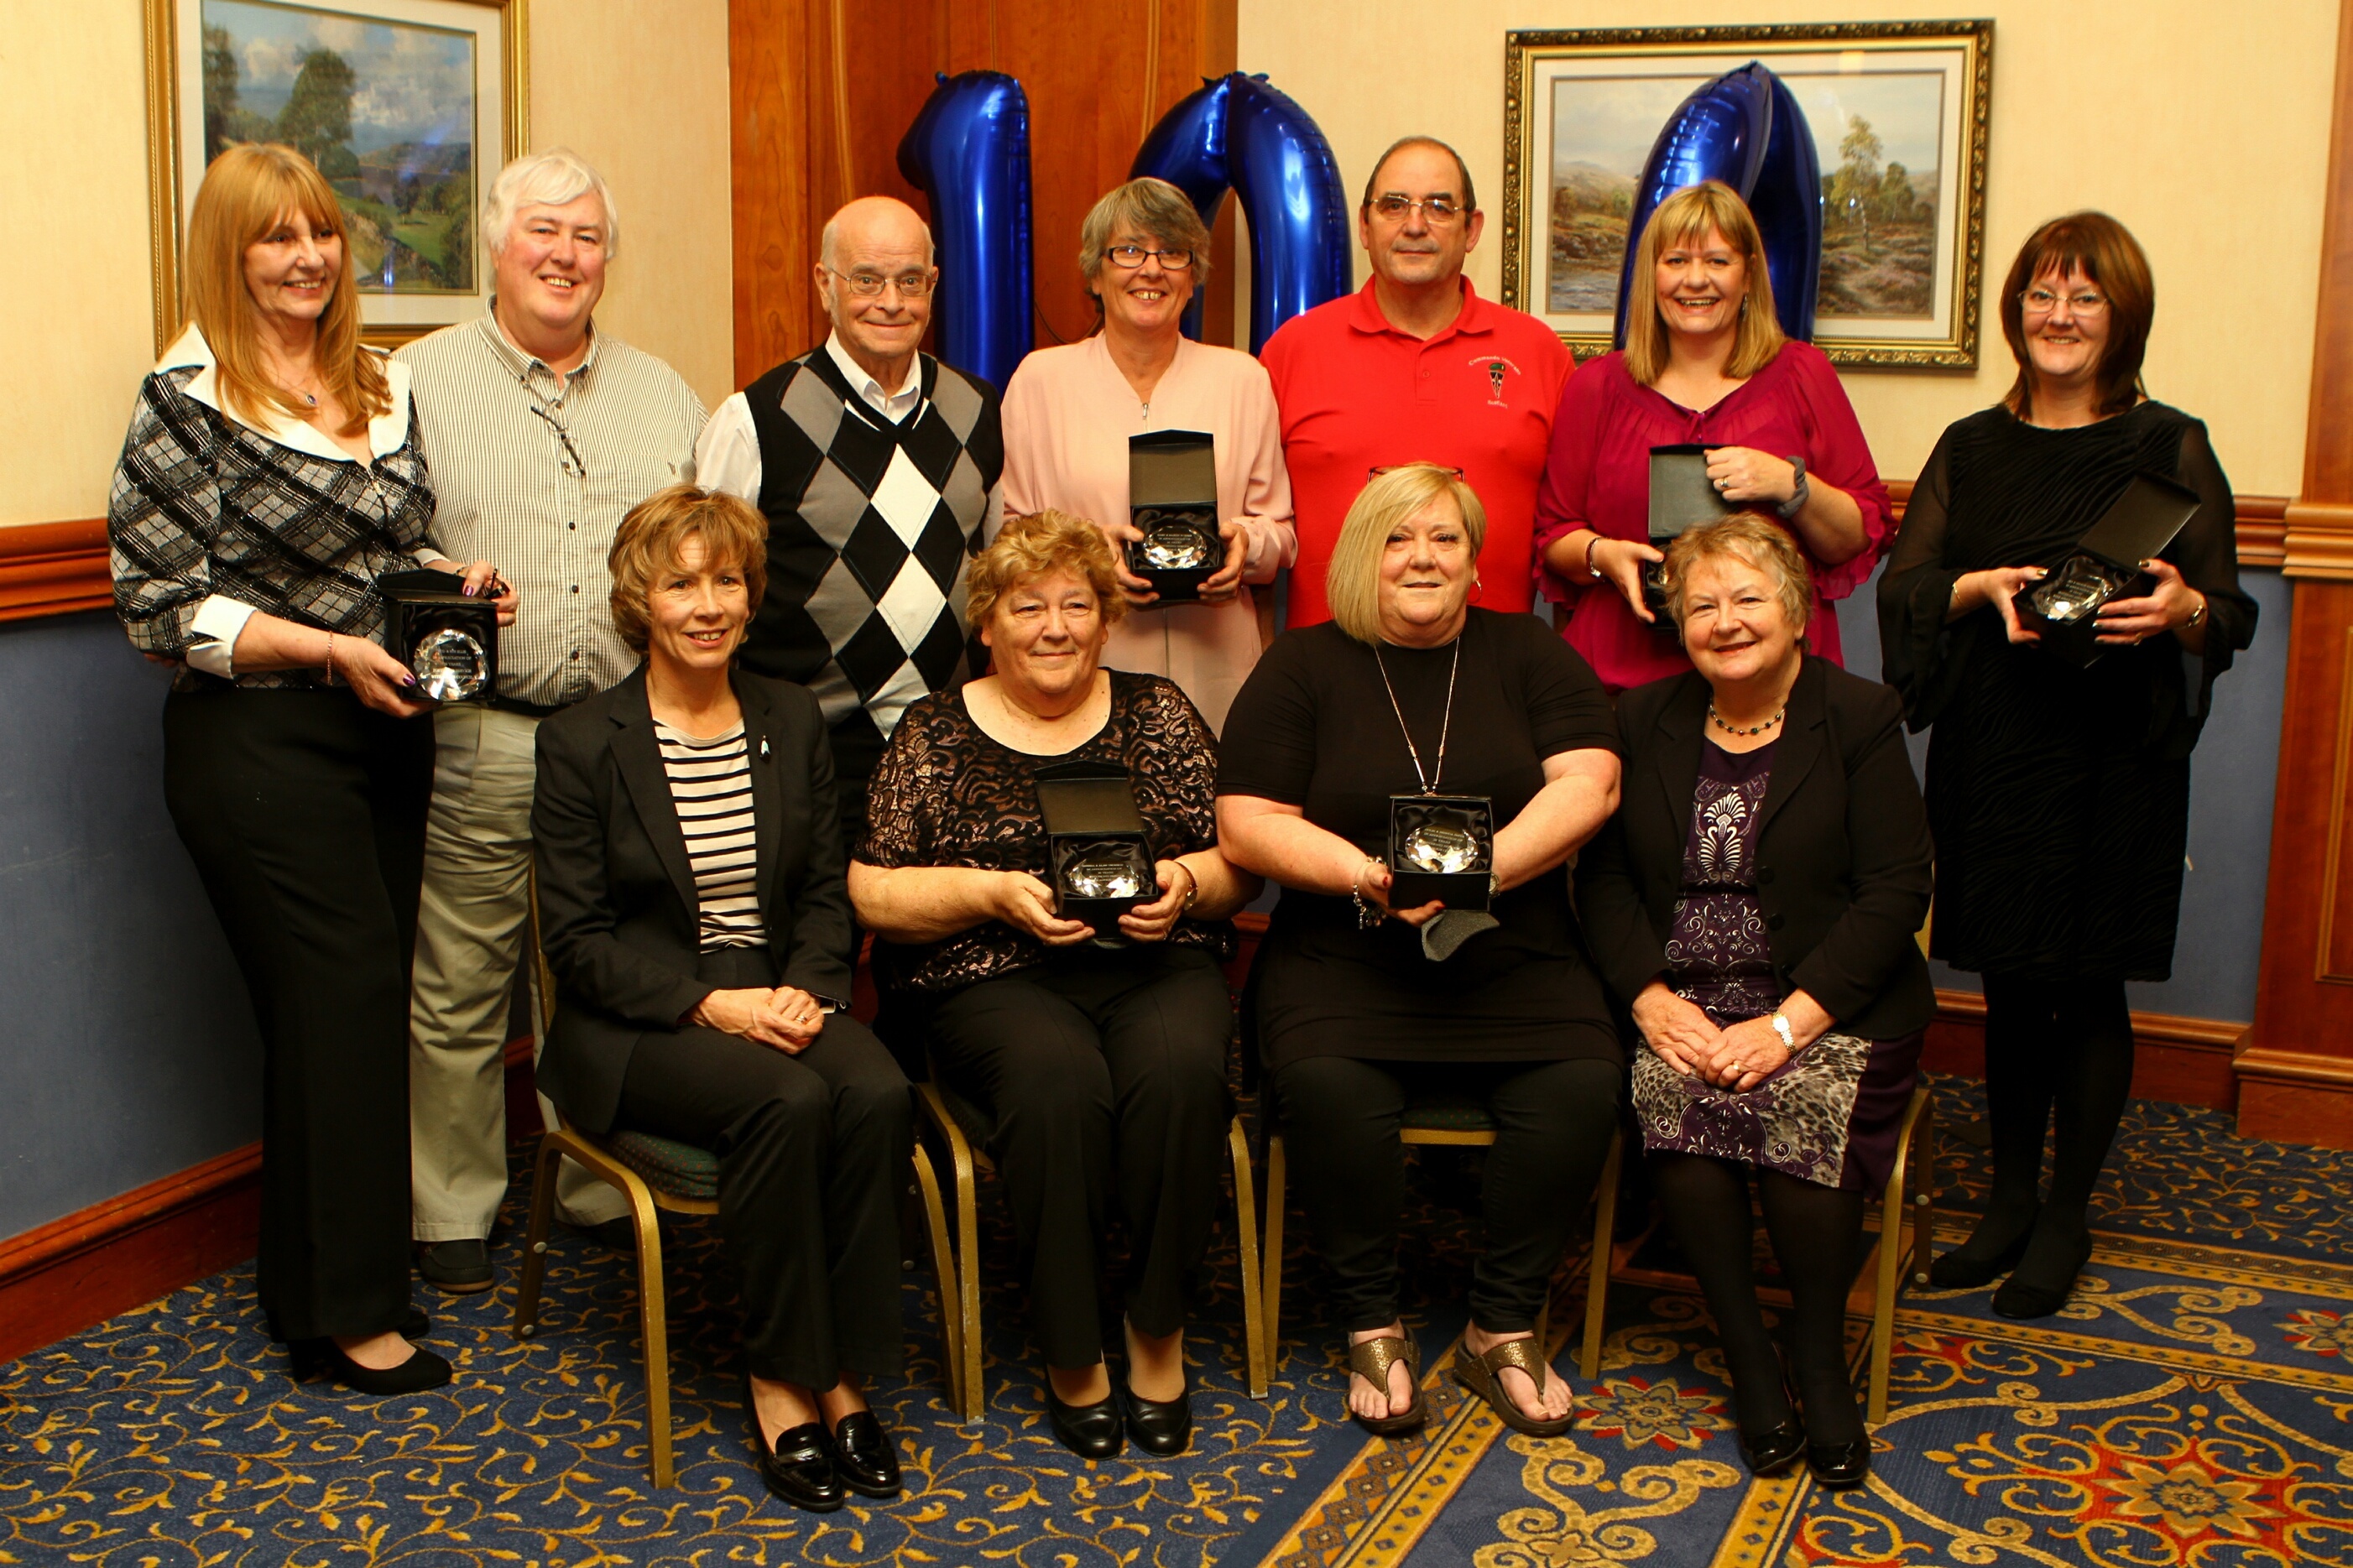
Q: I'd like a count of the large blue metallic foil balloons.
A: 3